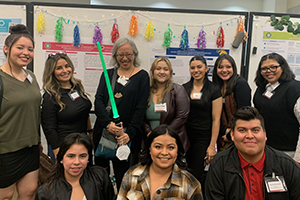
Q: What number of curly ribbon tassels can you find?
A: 12